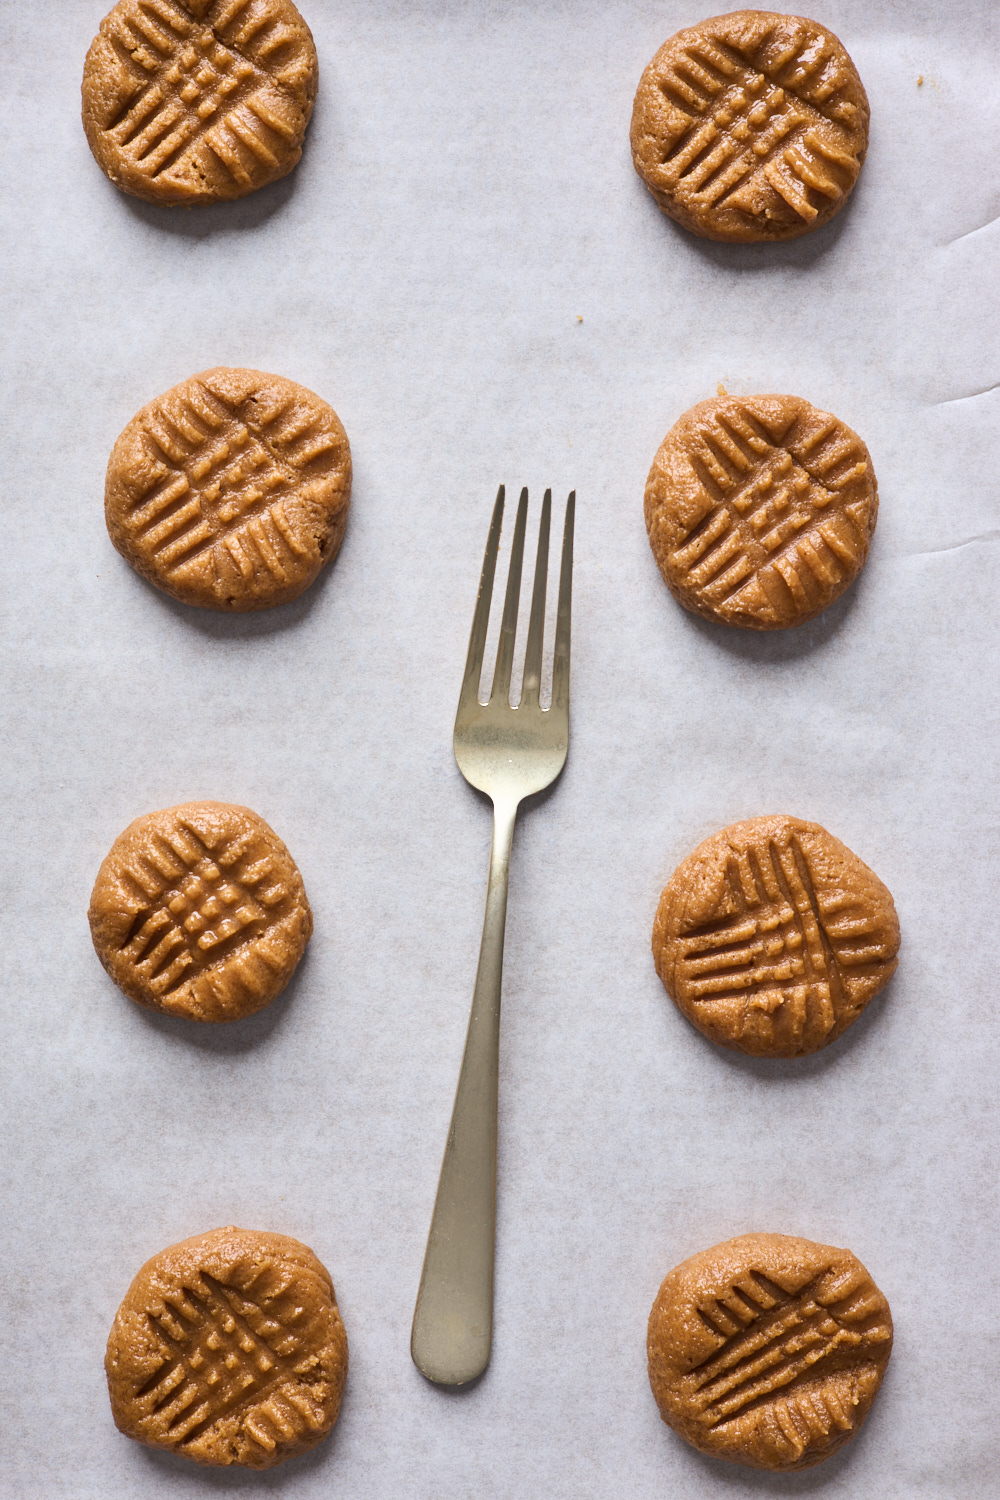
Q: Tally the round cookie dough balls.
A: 8